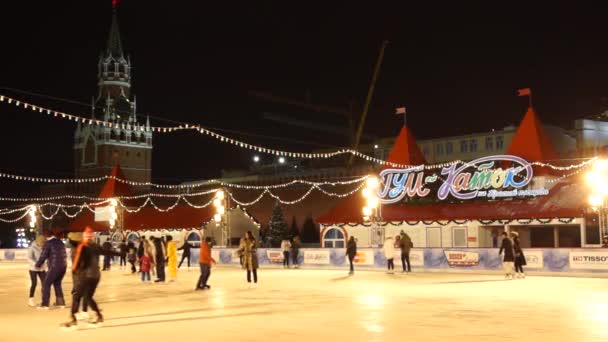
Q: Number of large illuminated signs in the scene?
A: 1